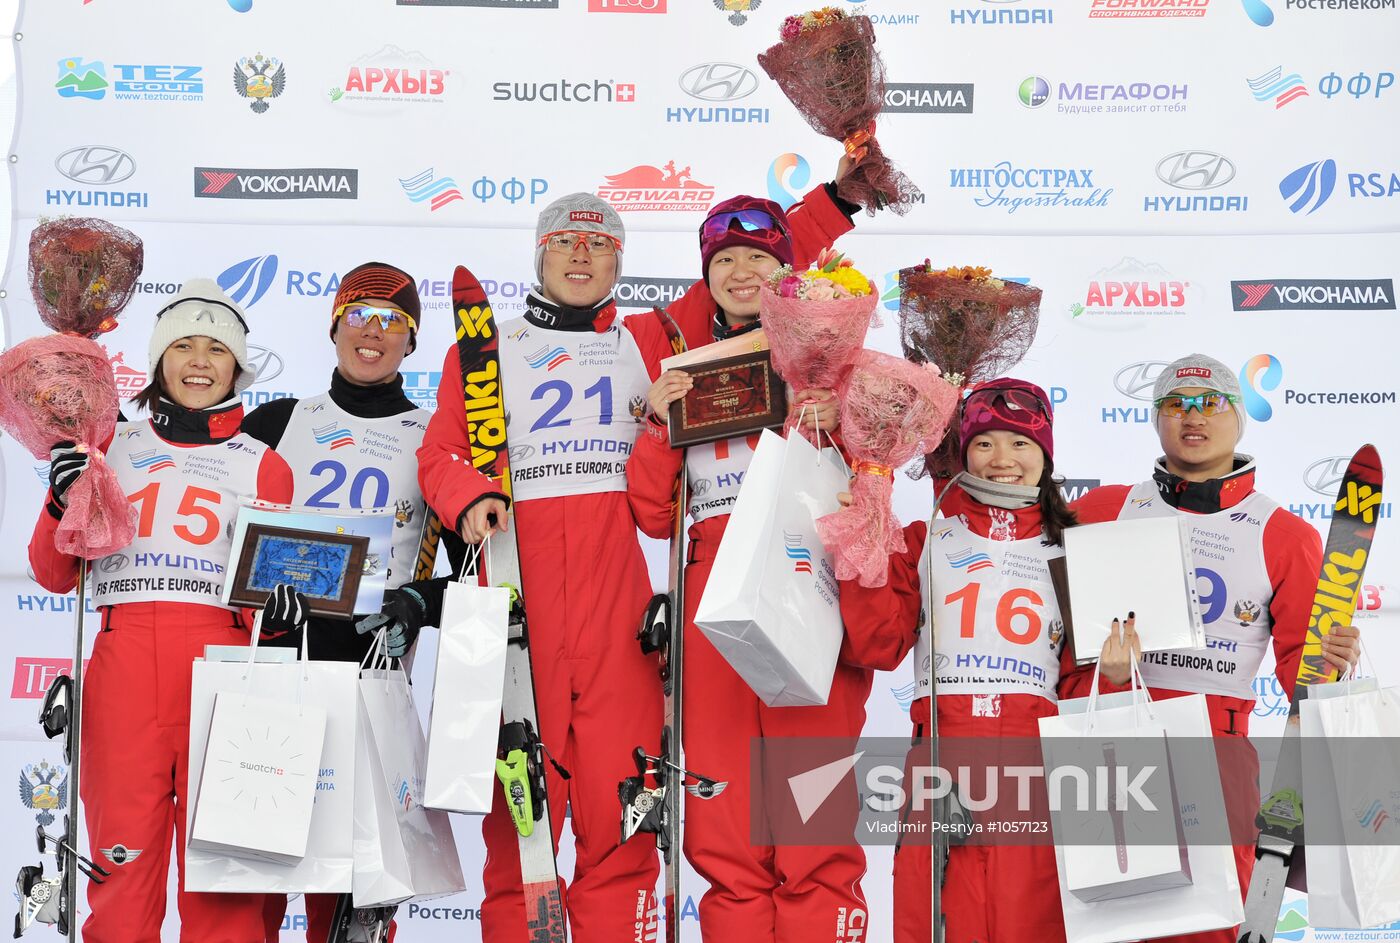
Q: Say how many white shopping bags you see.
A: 8